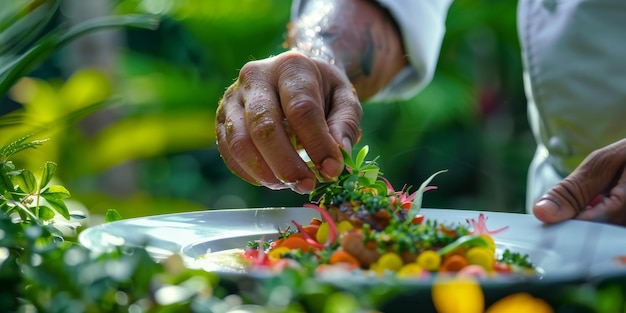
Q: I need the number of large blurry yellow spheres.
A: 2